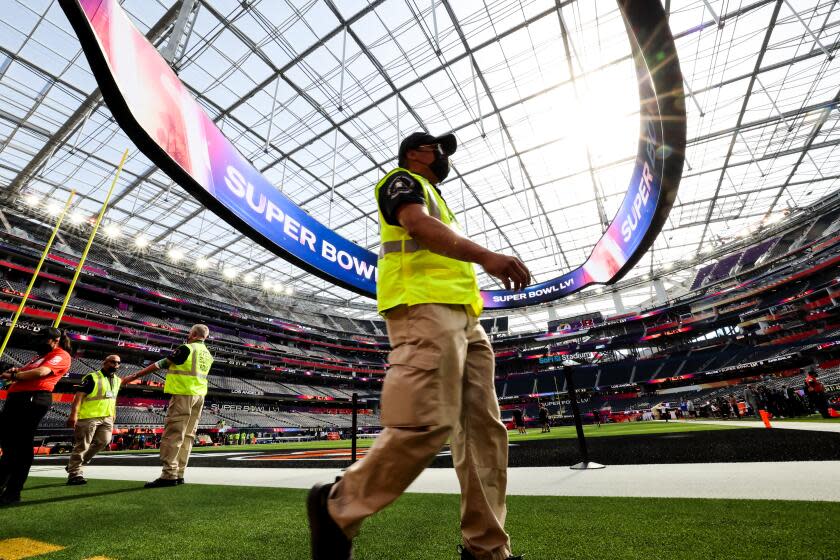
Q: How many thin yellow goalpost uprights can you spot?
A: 2